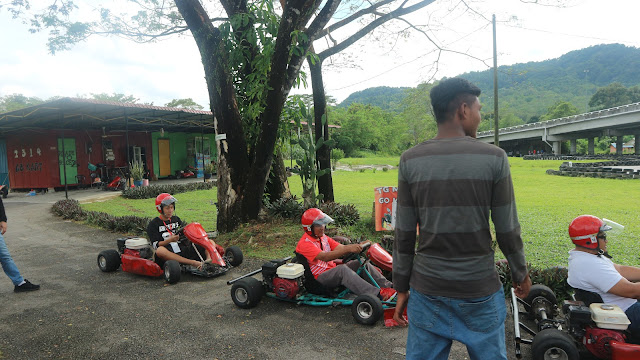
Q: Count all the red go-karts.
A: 3